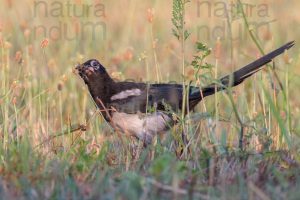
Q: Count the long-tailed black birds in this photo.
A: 1